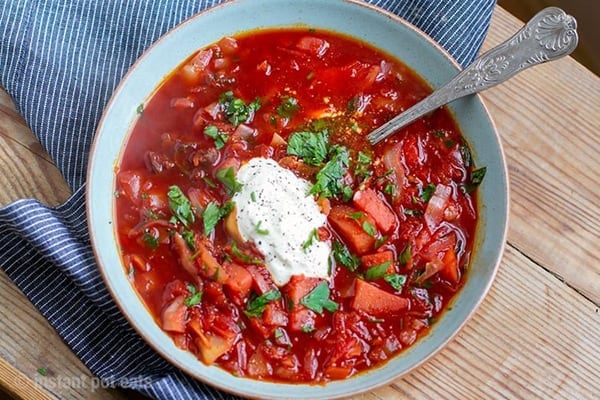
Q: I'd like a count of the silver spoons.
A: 1